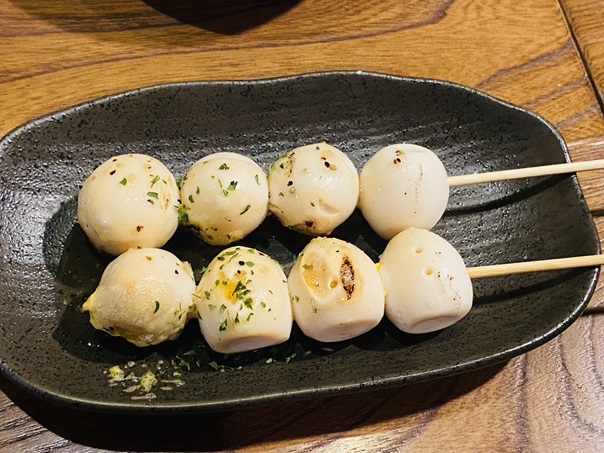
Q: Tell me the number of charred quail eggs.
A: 8